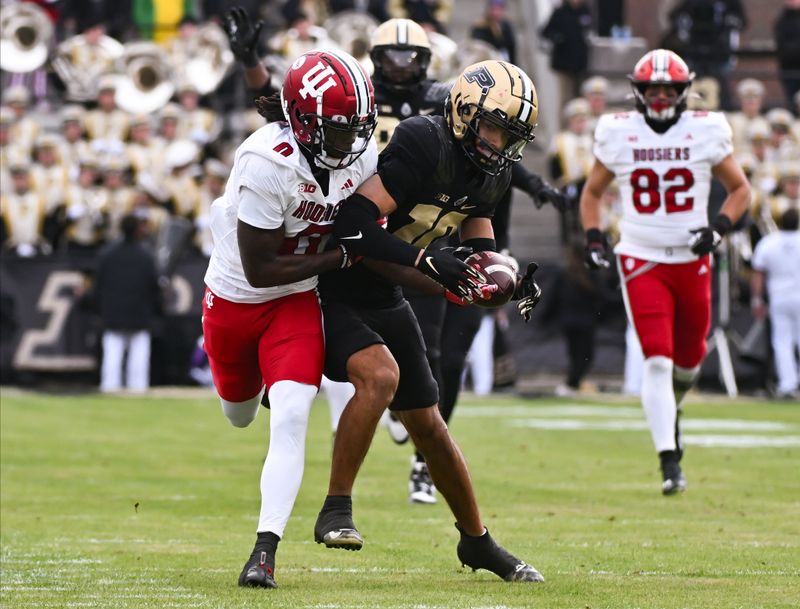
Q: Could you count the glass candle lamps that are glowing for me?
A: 0